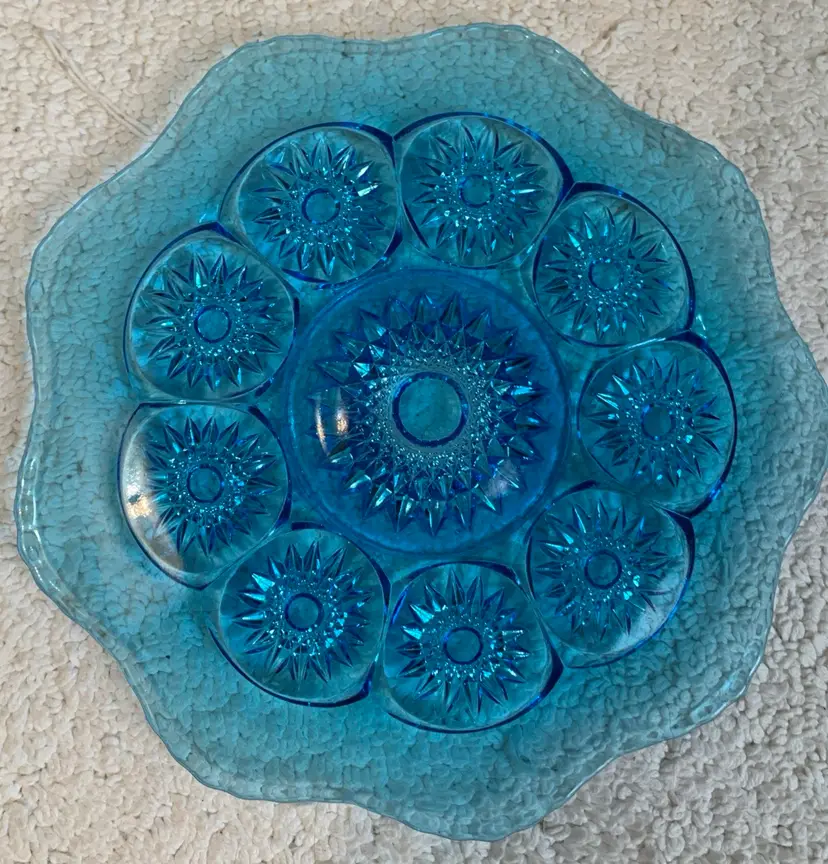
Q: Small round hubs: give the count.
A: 9